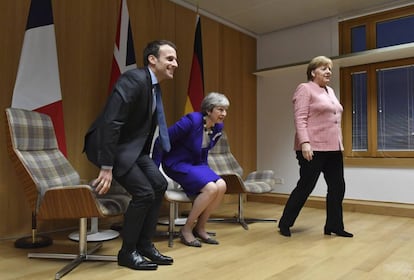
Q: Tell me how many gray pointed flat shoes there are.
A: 2